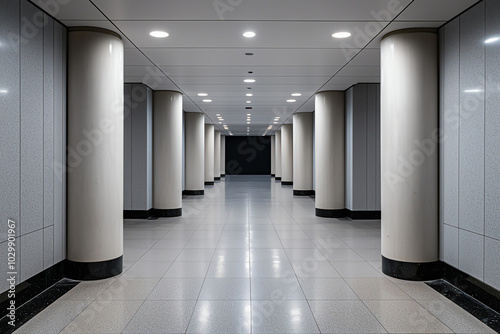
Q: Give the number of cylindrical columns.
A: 12